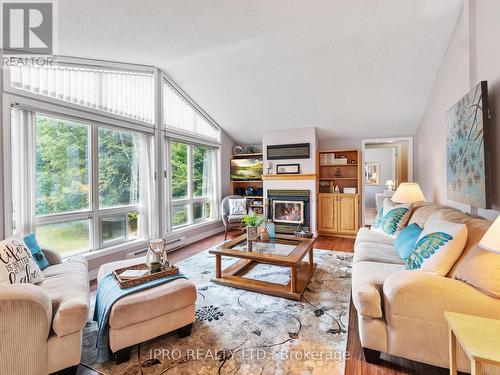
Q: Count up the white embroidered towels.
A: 0